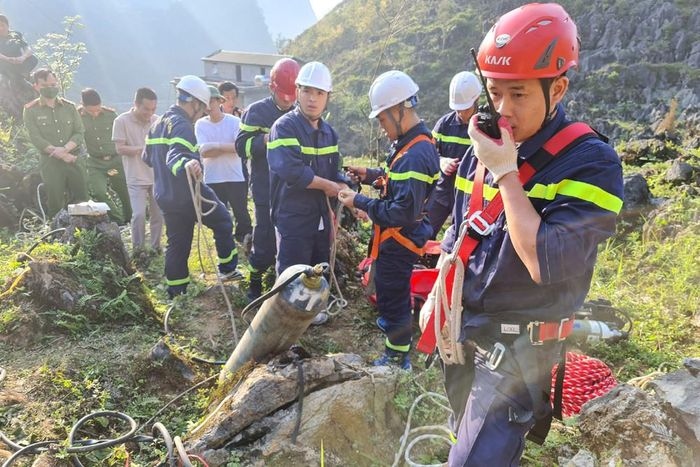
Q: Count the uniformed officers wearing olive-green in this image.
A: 2